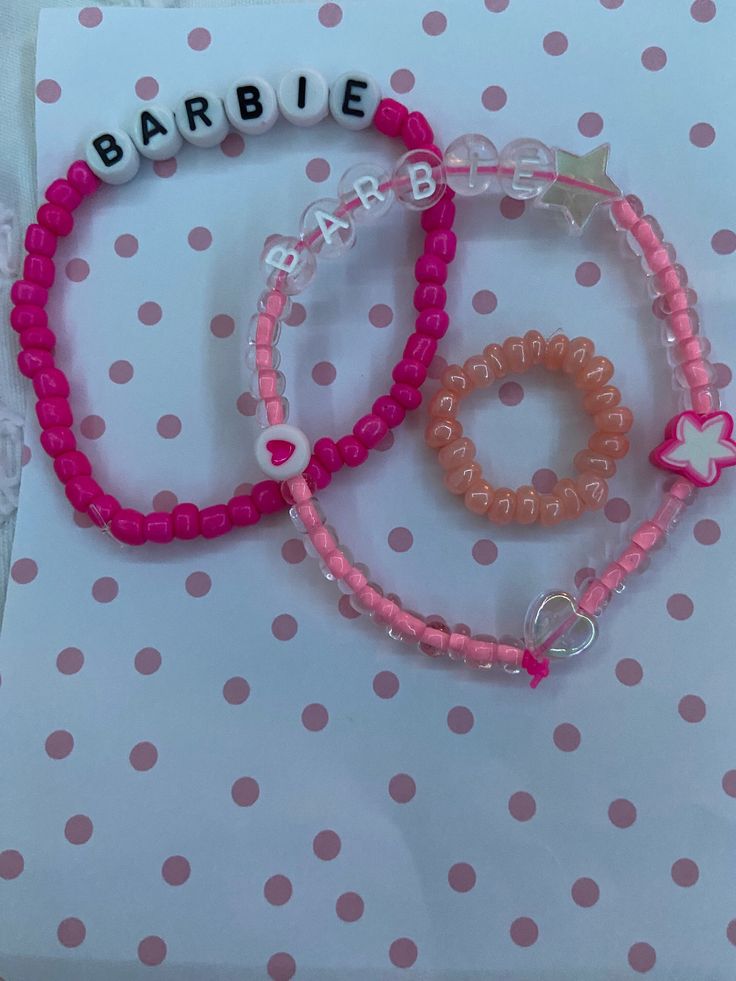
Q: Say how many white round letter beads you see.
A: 6